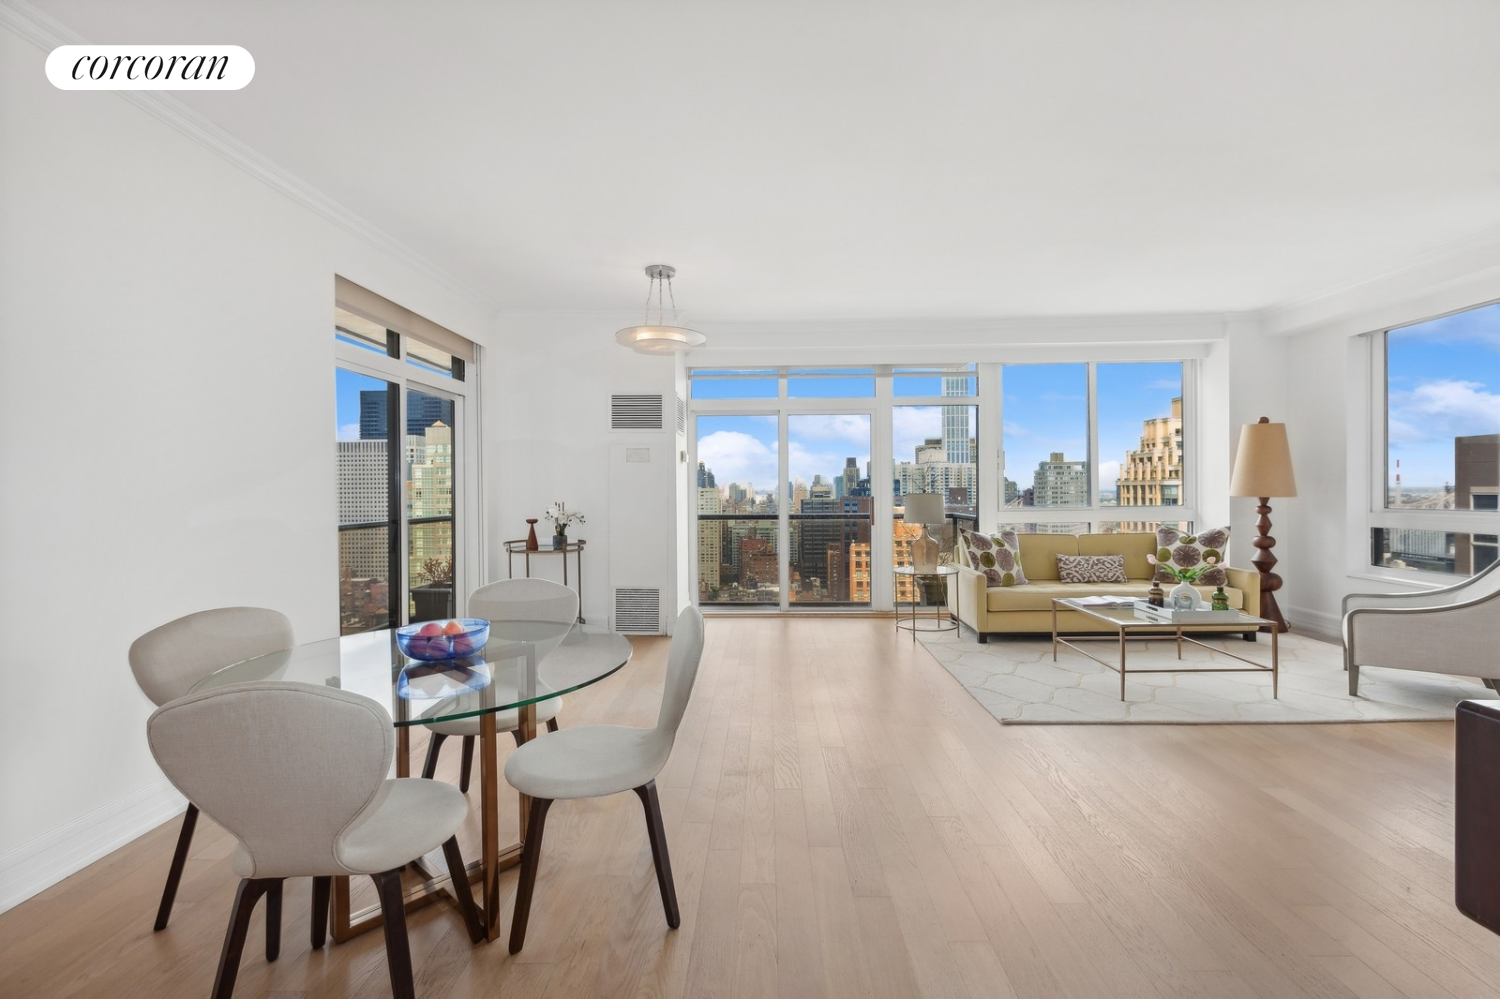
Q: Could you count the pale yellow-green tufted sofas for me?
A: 1